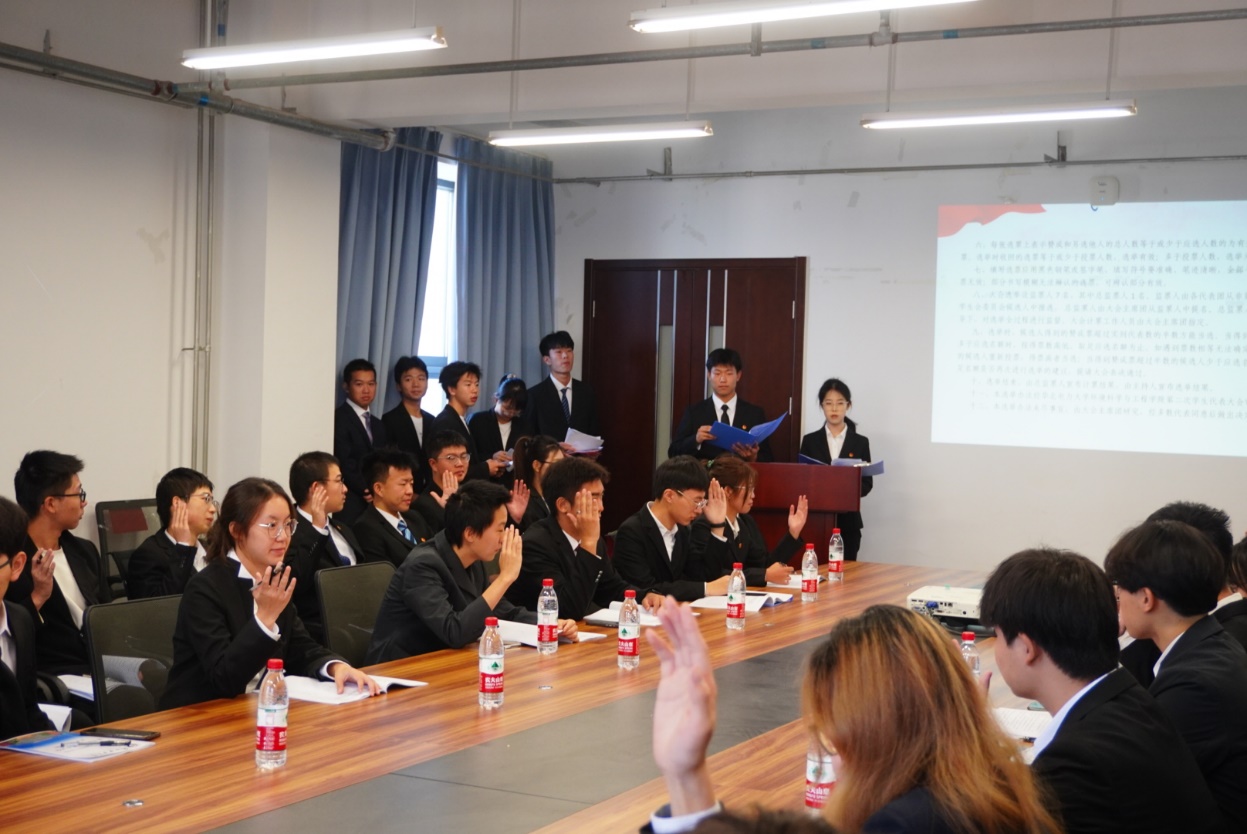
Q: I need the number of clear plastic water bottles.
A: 9